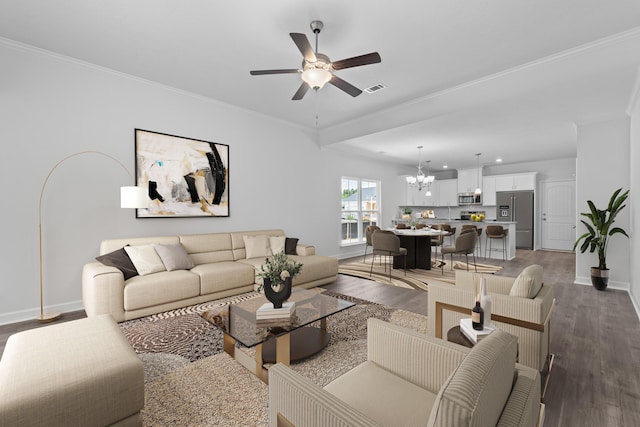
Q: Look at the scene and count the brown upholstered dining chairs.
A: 4